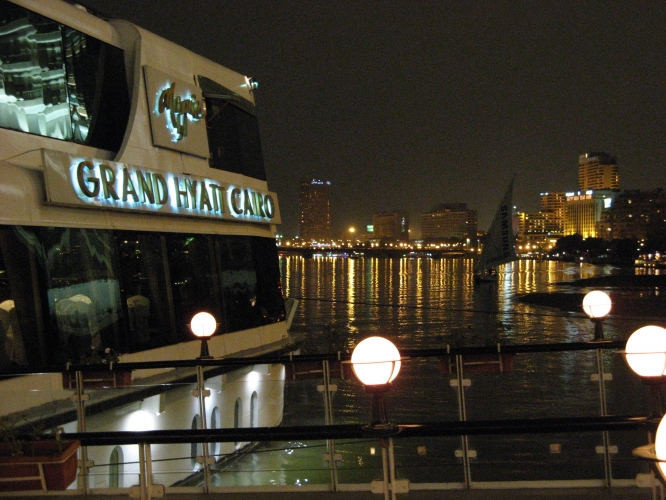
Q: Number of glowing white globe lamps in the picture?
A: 5